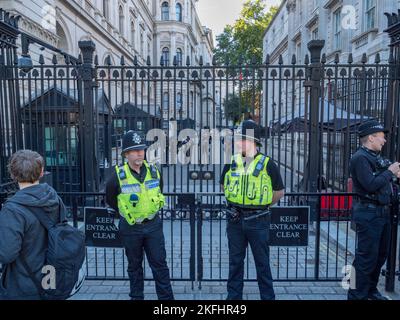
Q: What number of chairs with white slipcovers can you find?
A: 0